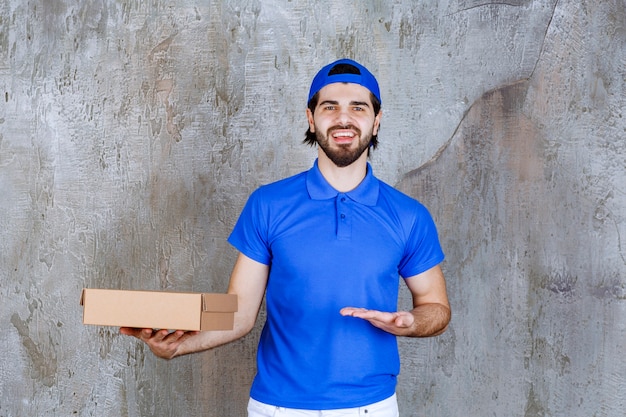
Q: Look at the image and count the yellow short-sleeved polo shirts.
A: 0